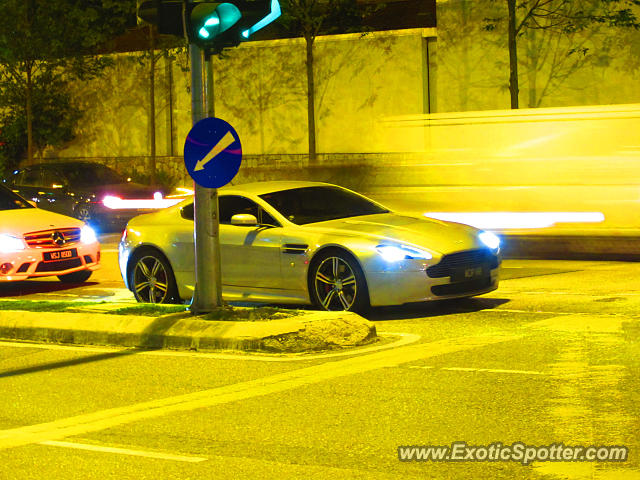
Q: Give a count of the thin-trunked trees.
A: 4